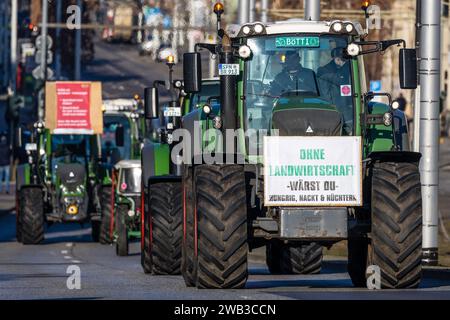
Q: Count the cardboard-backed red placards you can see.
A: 1